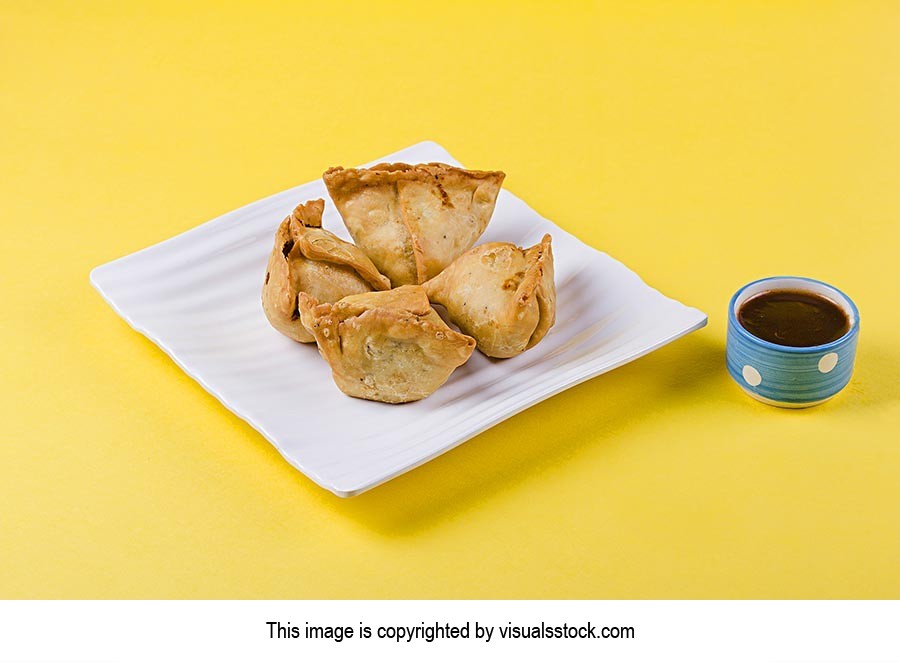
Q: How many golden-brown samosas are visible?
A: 4